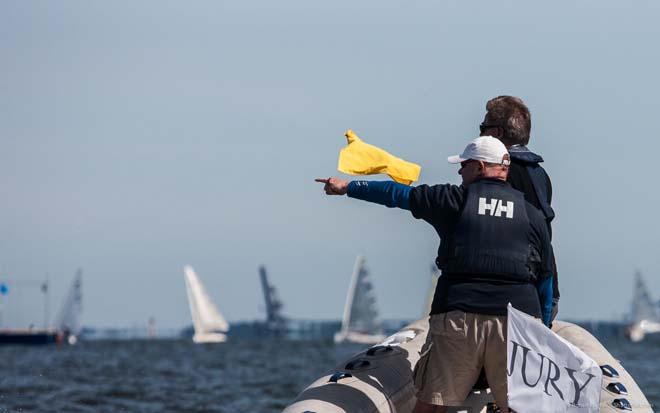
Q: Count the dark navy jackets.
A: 2